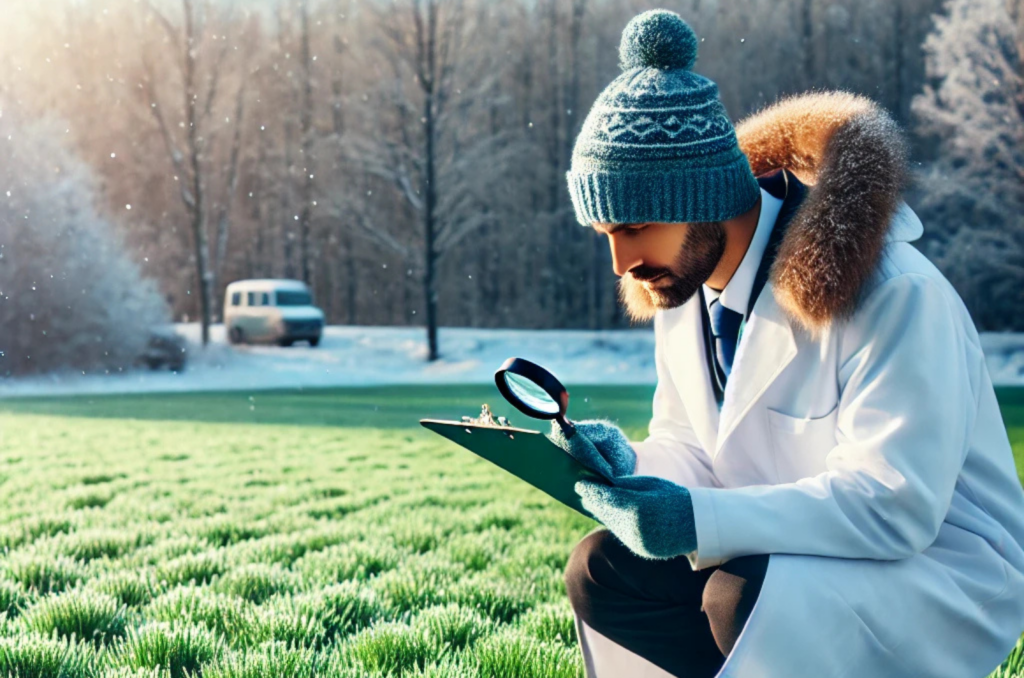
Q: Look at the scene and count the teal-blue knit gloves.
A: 2